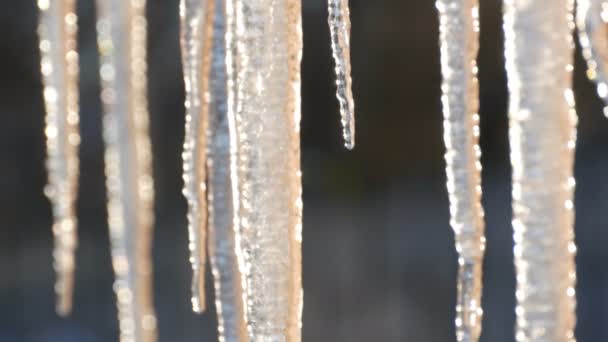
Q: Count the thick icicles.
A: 2